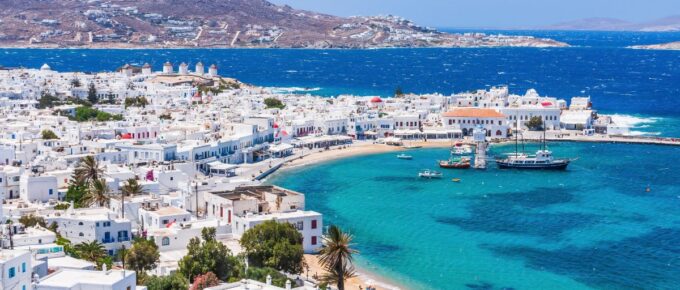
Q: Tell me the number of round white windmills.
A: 6